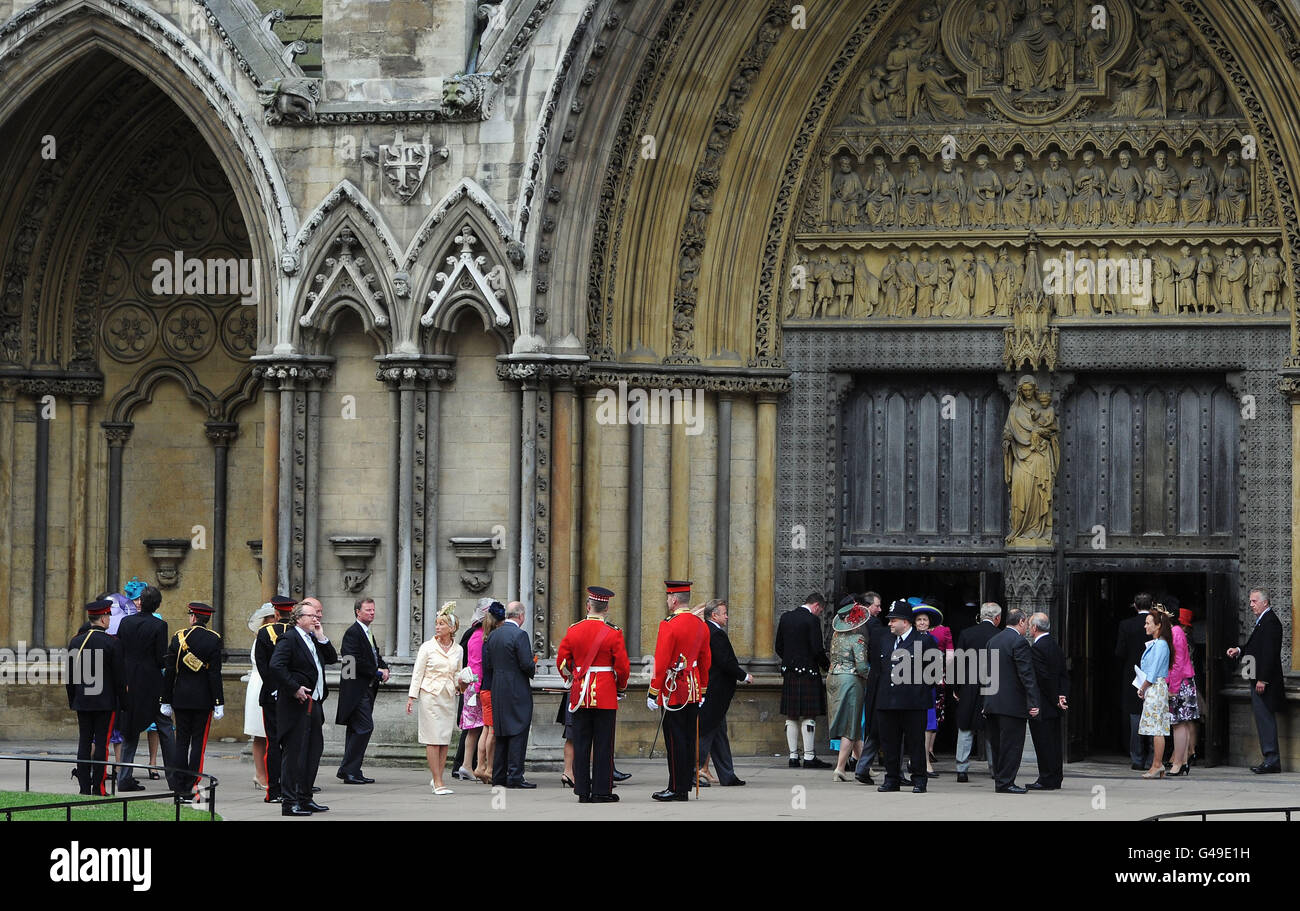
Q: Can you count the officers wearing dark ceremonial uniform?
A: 3